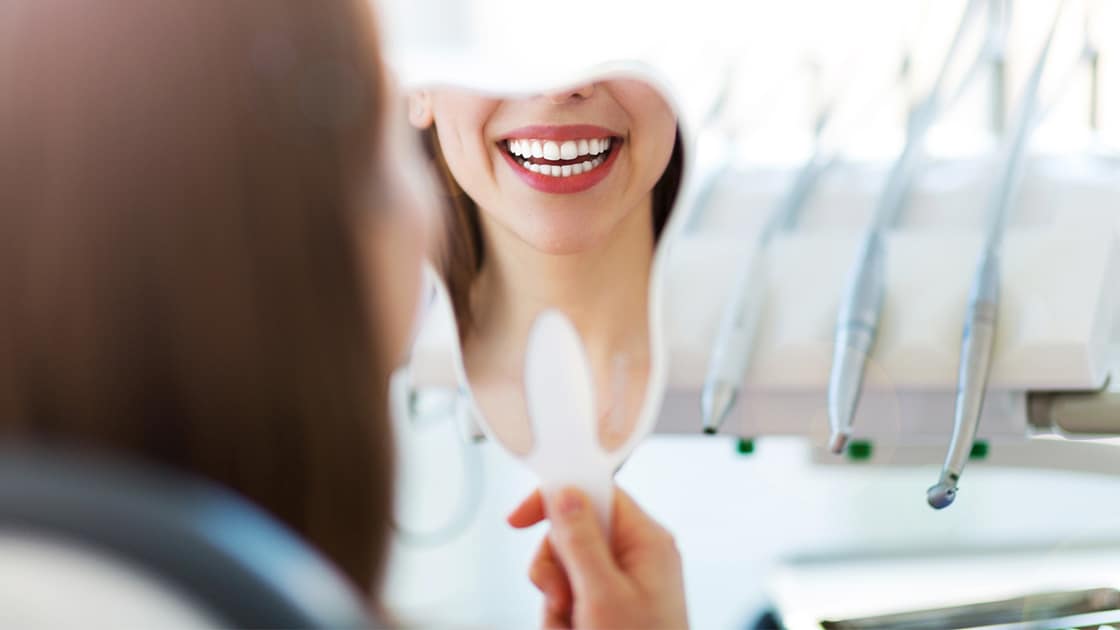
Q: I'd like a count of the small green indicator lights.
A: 3